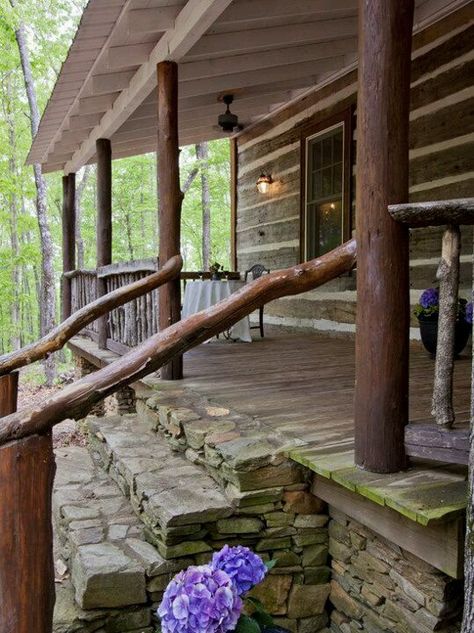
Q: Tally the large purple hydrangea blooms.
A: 2